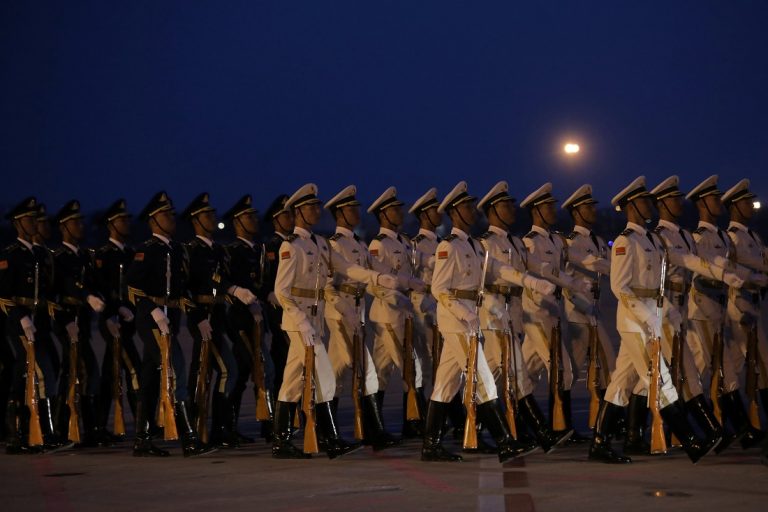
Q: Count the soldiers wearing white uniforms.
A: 12